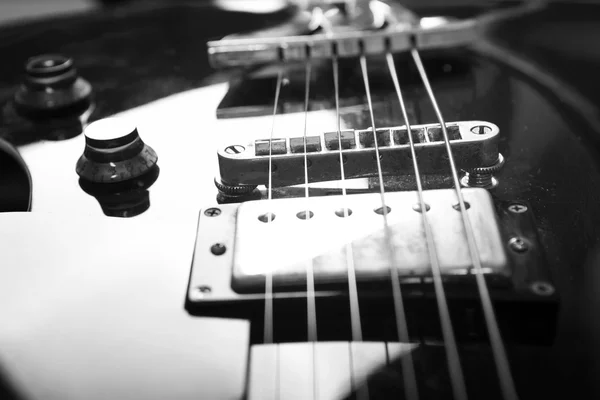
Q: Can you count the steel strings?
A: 6